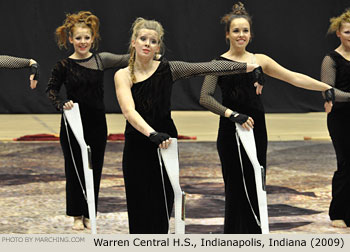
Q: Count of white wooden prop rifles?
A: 3